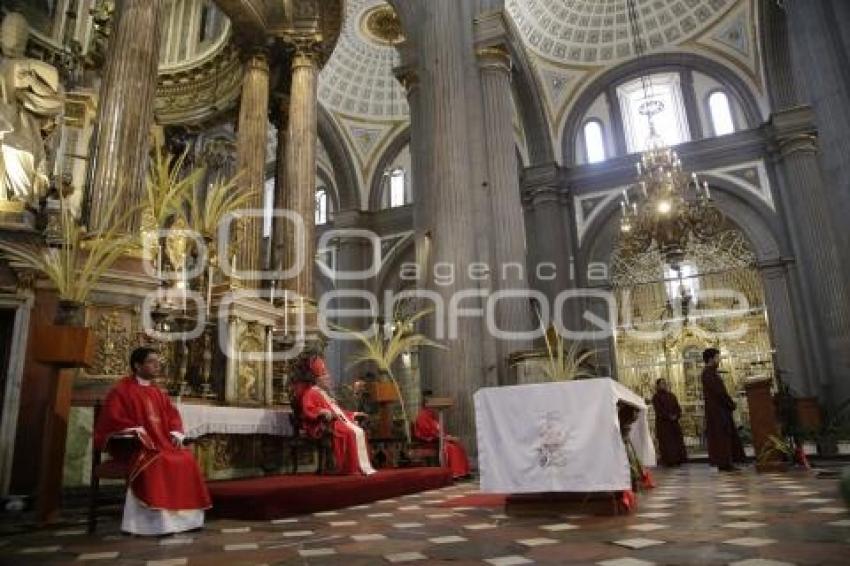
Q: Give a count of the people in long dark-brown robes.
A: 2